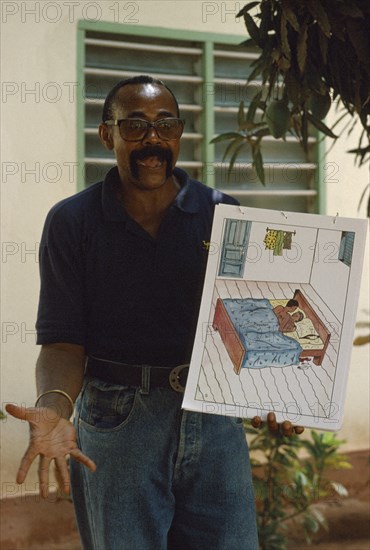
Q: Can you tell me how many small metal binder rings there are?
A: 3